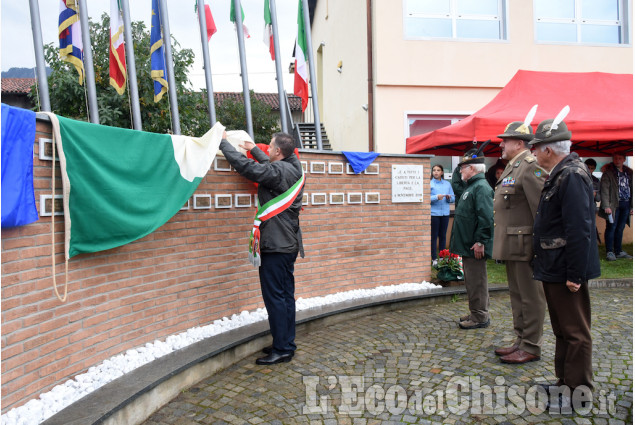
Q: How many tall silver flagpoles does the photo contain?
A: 8